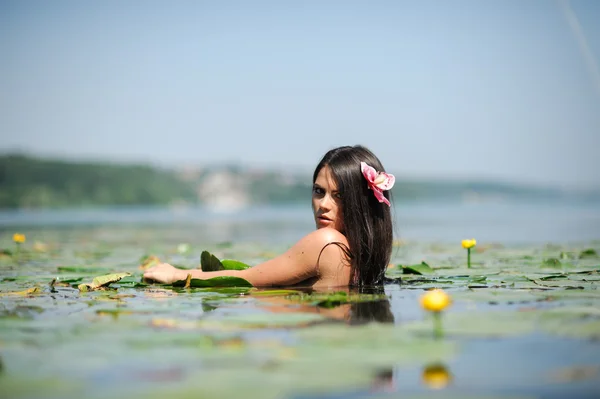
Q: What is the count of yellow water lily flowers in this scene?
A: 3